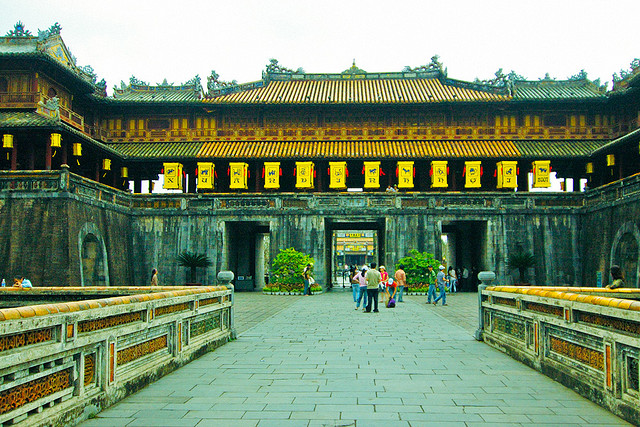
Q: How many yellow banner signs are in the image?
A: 12